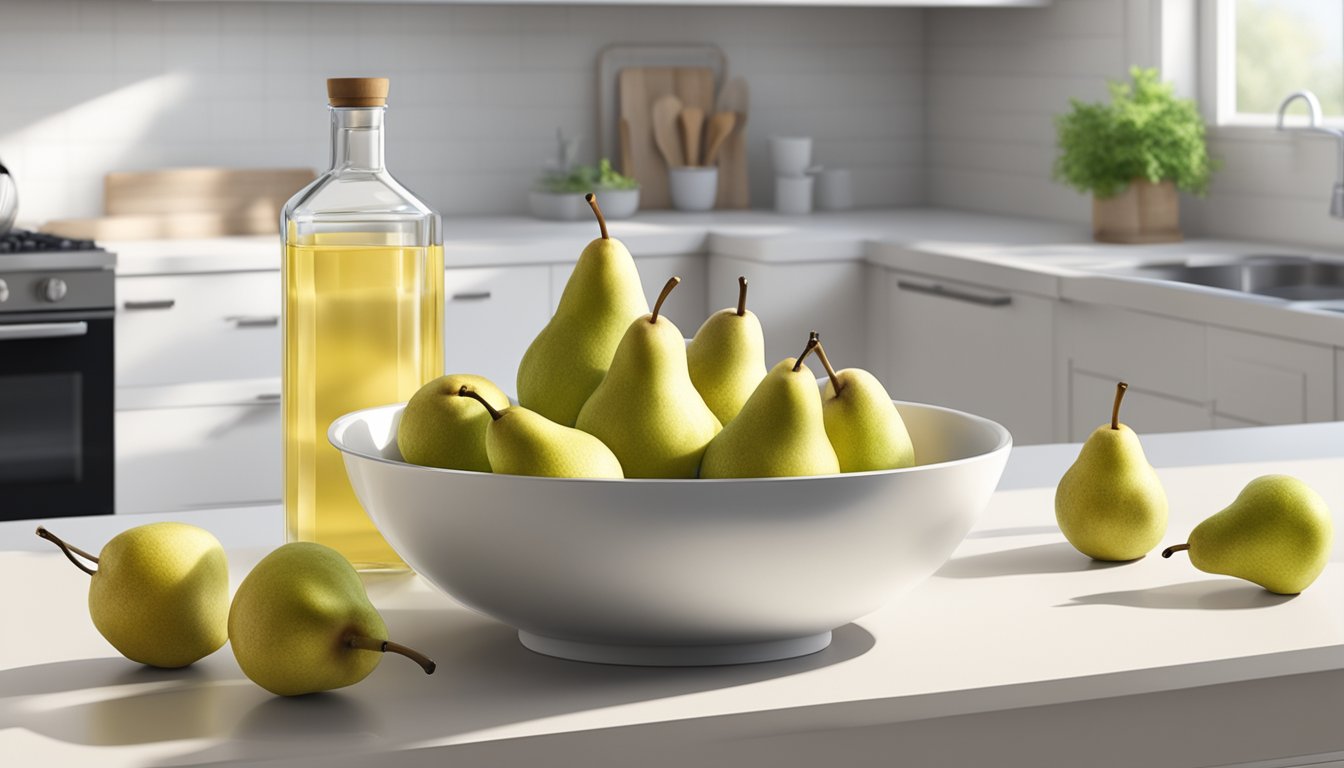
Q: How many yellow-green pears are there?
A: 11